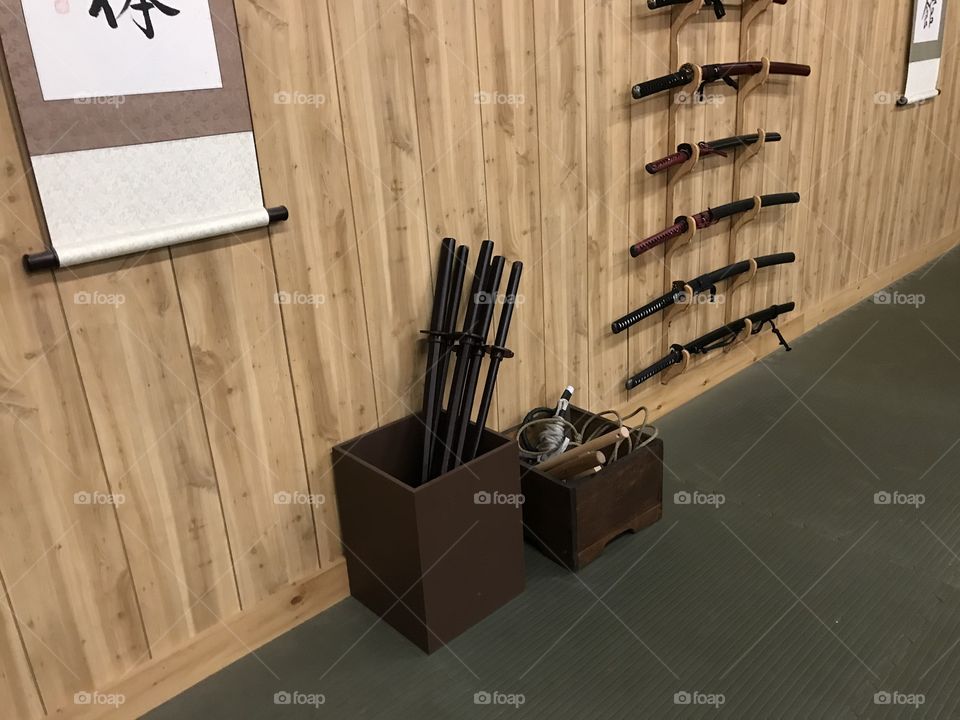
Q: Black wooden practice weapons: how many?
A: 5